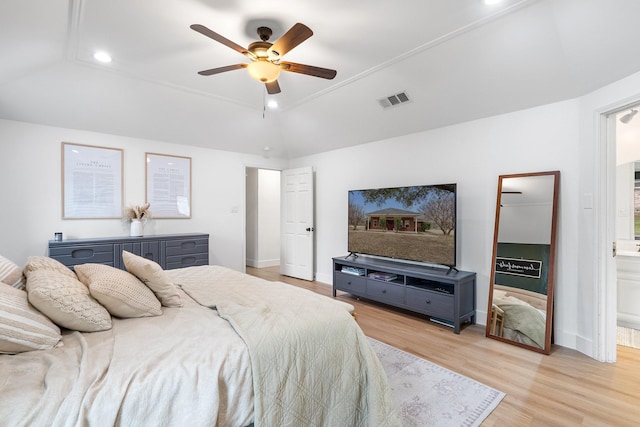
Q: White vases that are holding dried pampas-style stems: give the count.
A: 1